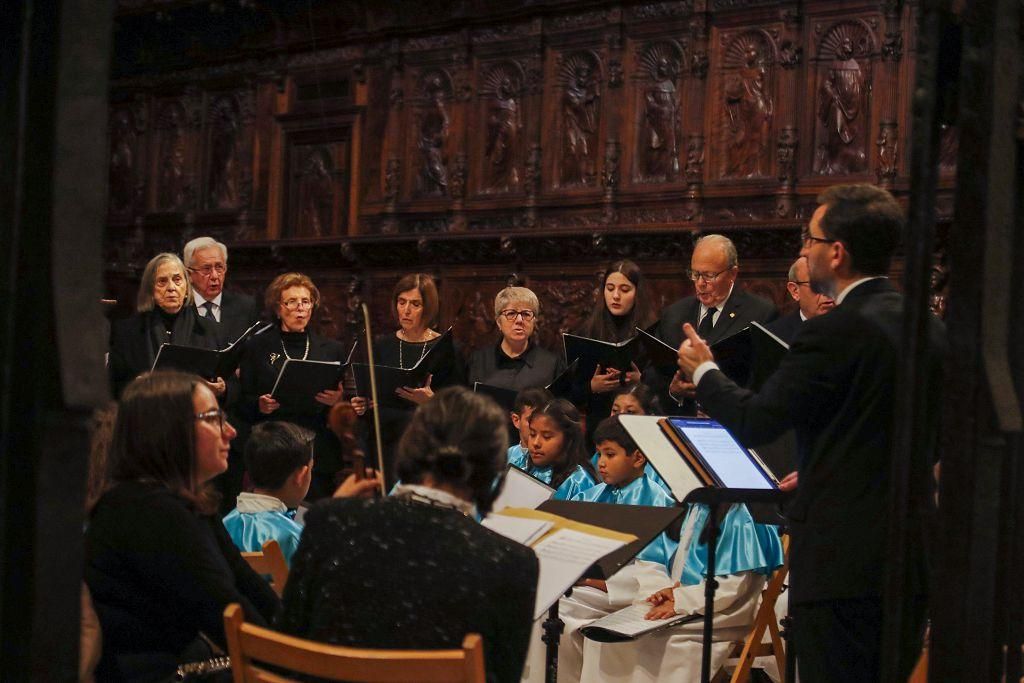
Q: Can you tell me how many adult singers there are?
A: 8